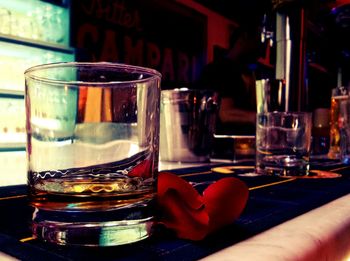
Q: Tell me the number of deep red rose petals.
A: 2